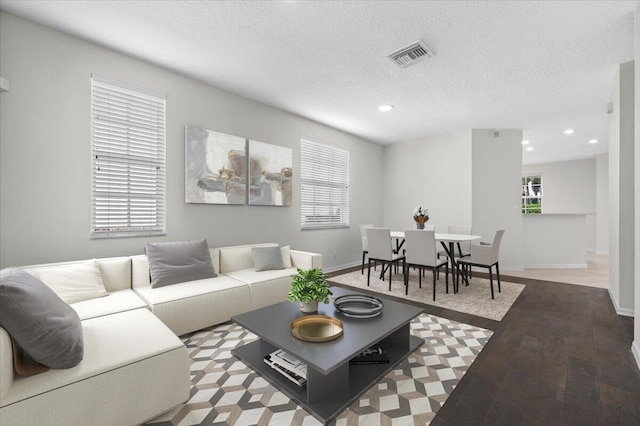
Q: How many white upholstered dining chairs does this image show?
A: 6